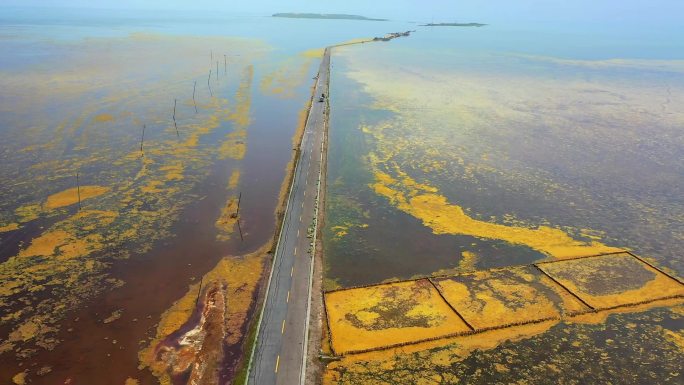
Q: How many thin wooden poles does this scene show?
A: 10